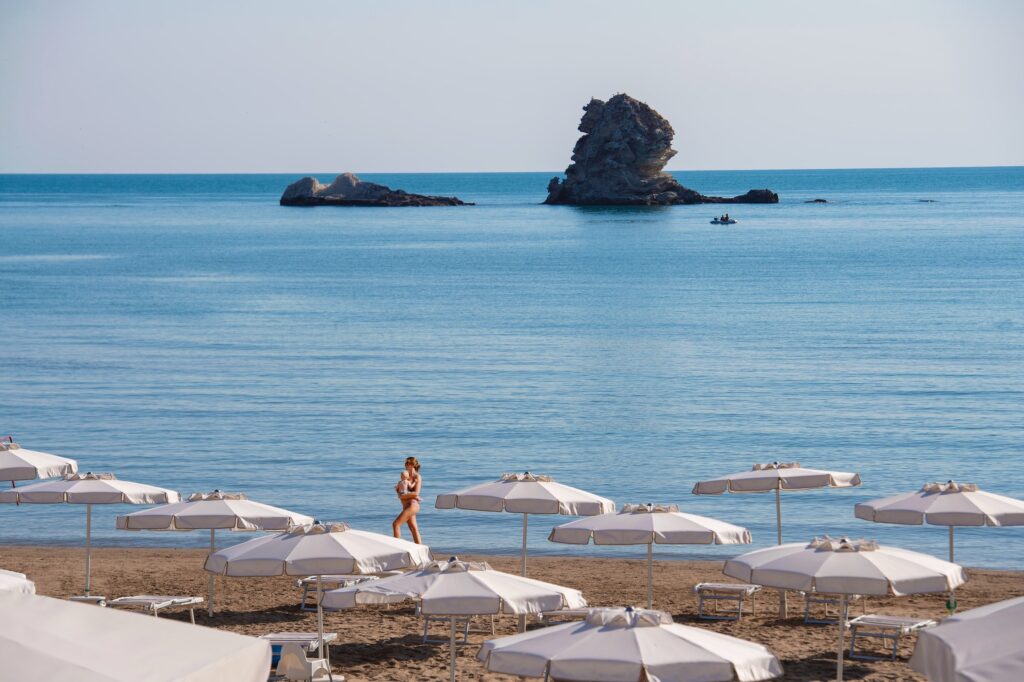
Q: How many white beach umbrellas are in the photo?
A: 14